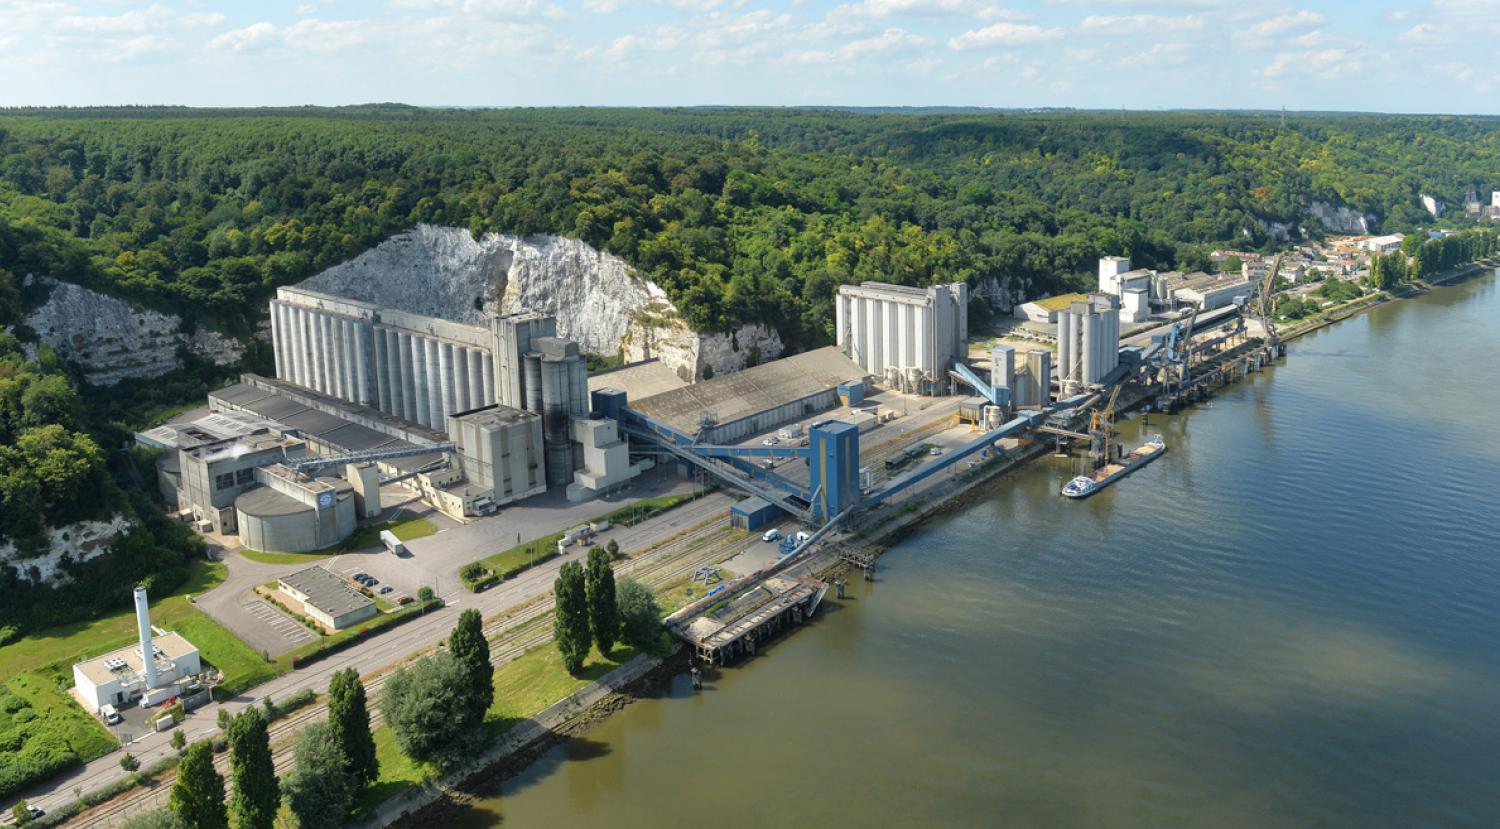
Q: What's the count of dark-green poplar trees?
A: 6